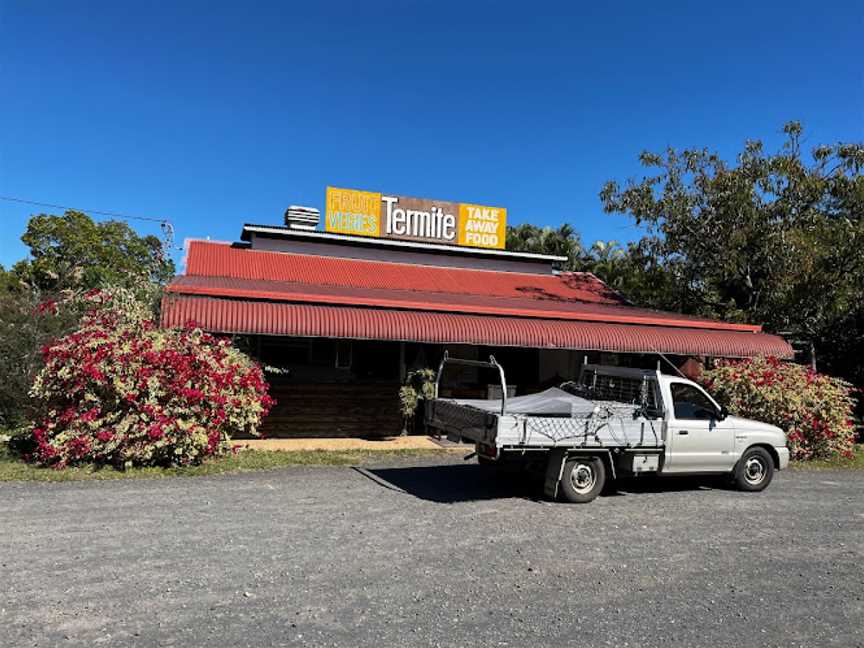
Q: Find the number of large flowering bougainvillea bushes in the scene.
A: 2